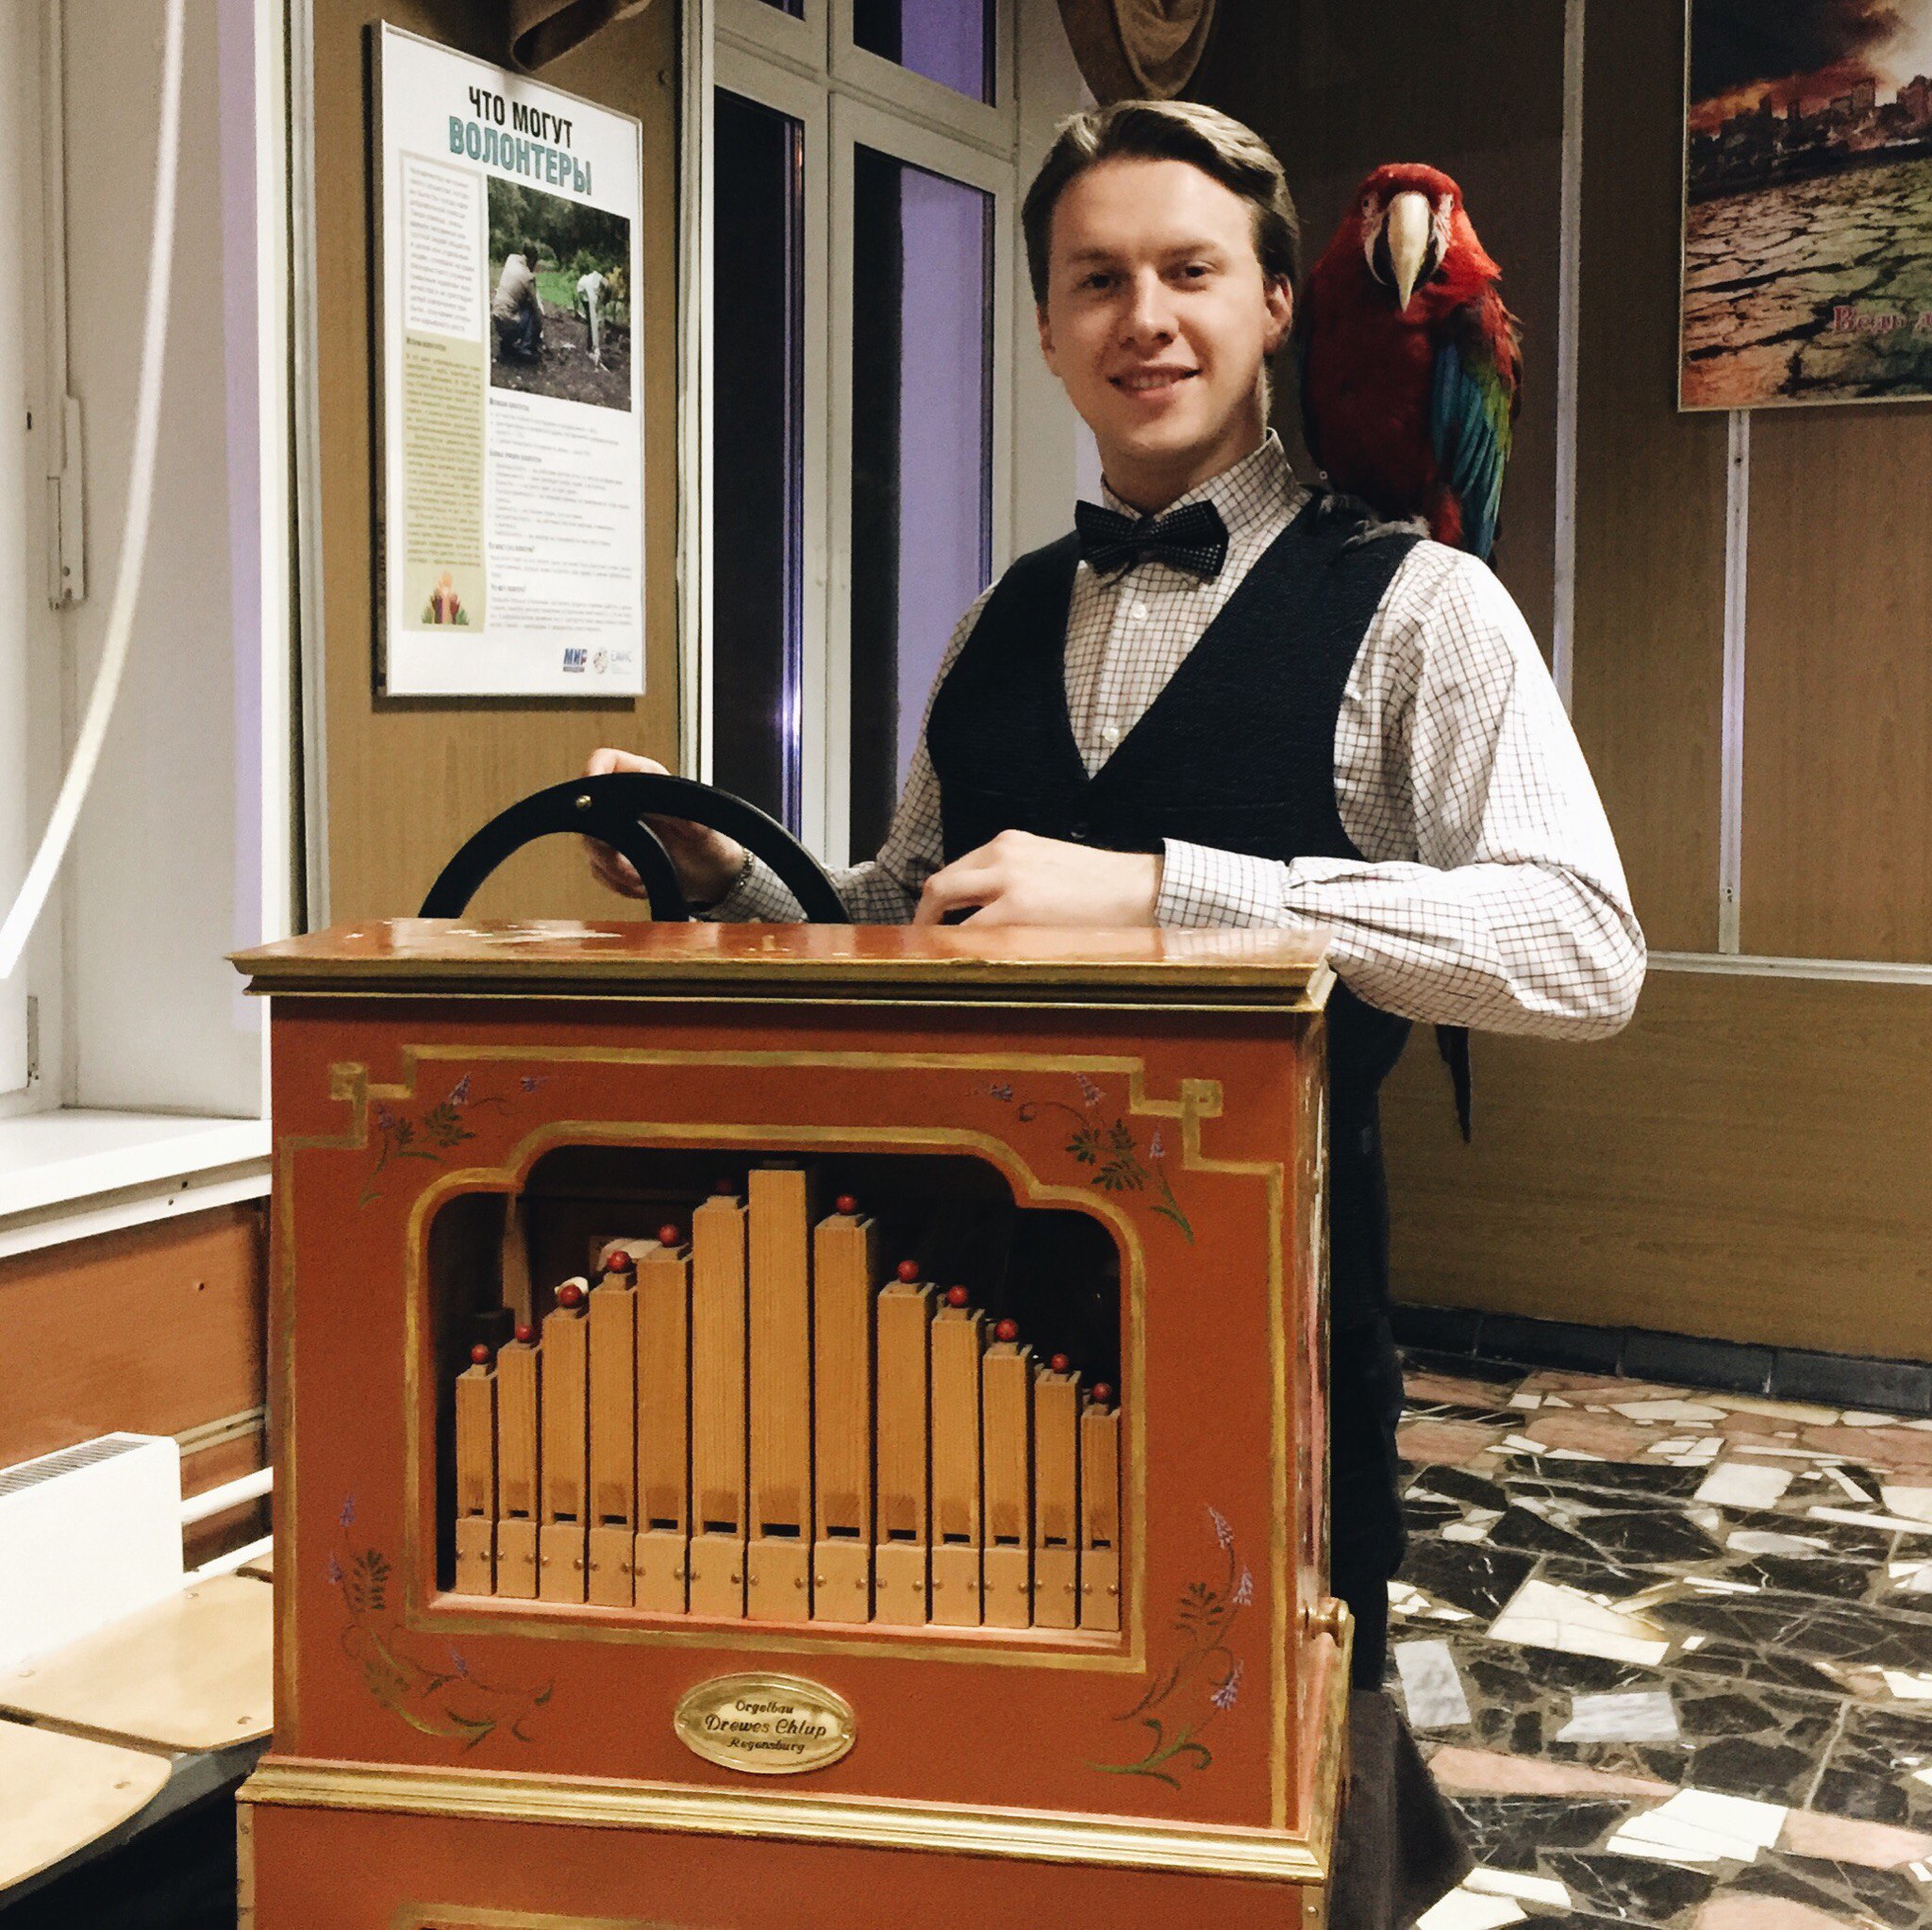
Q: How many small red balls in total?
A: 12